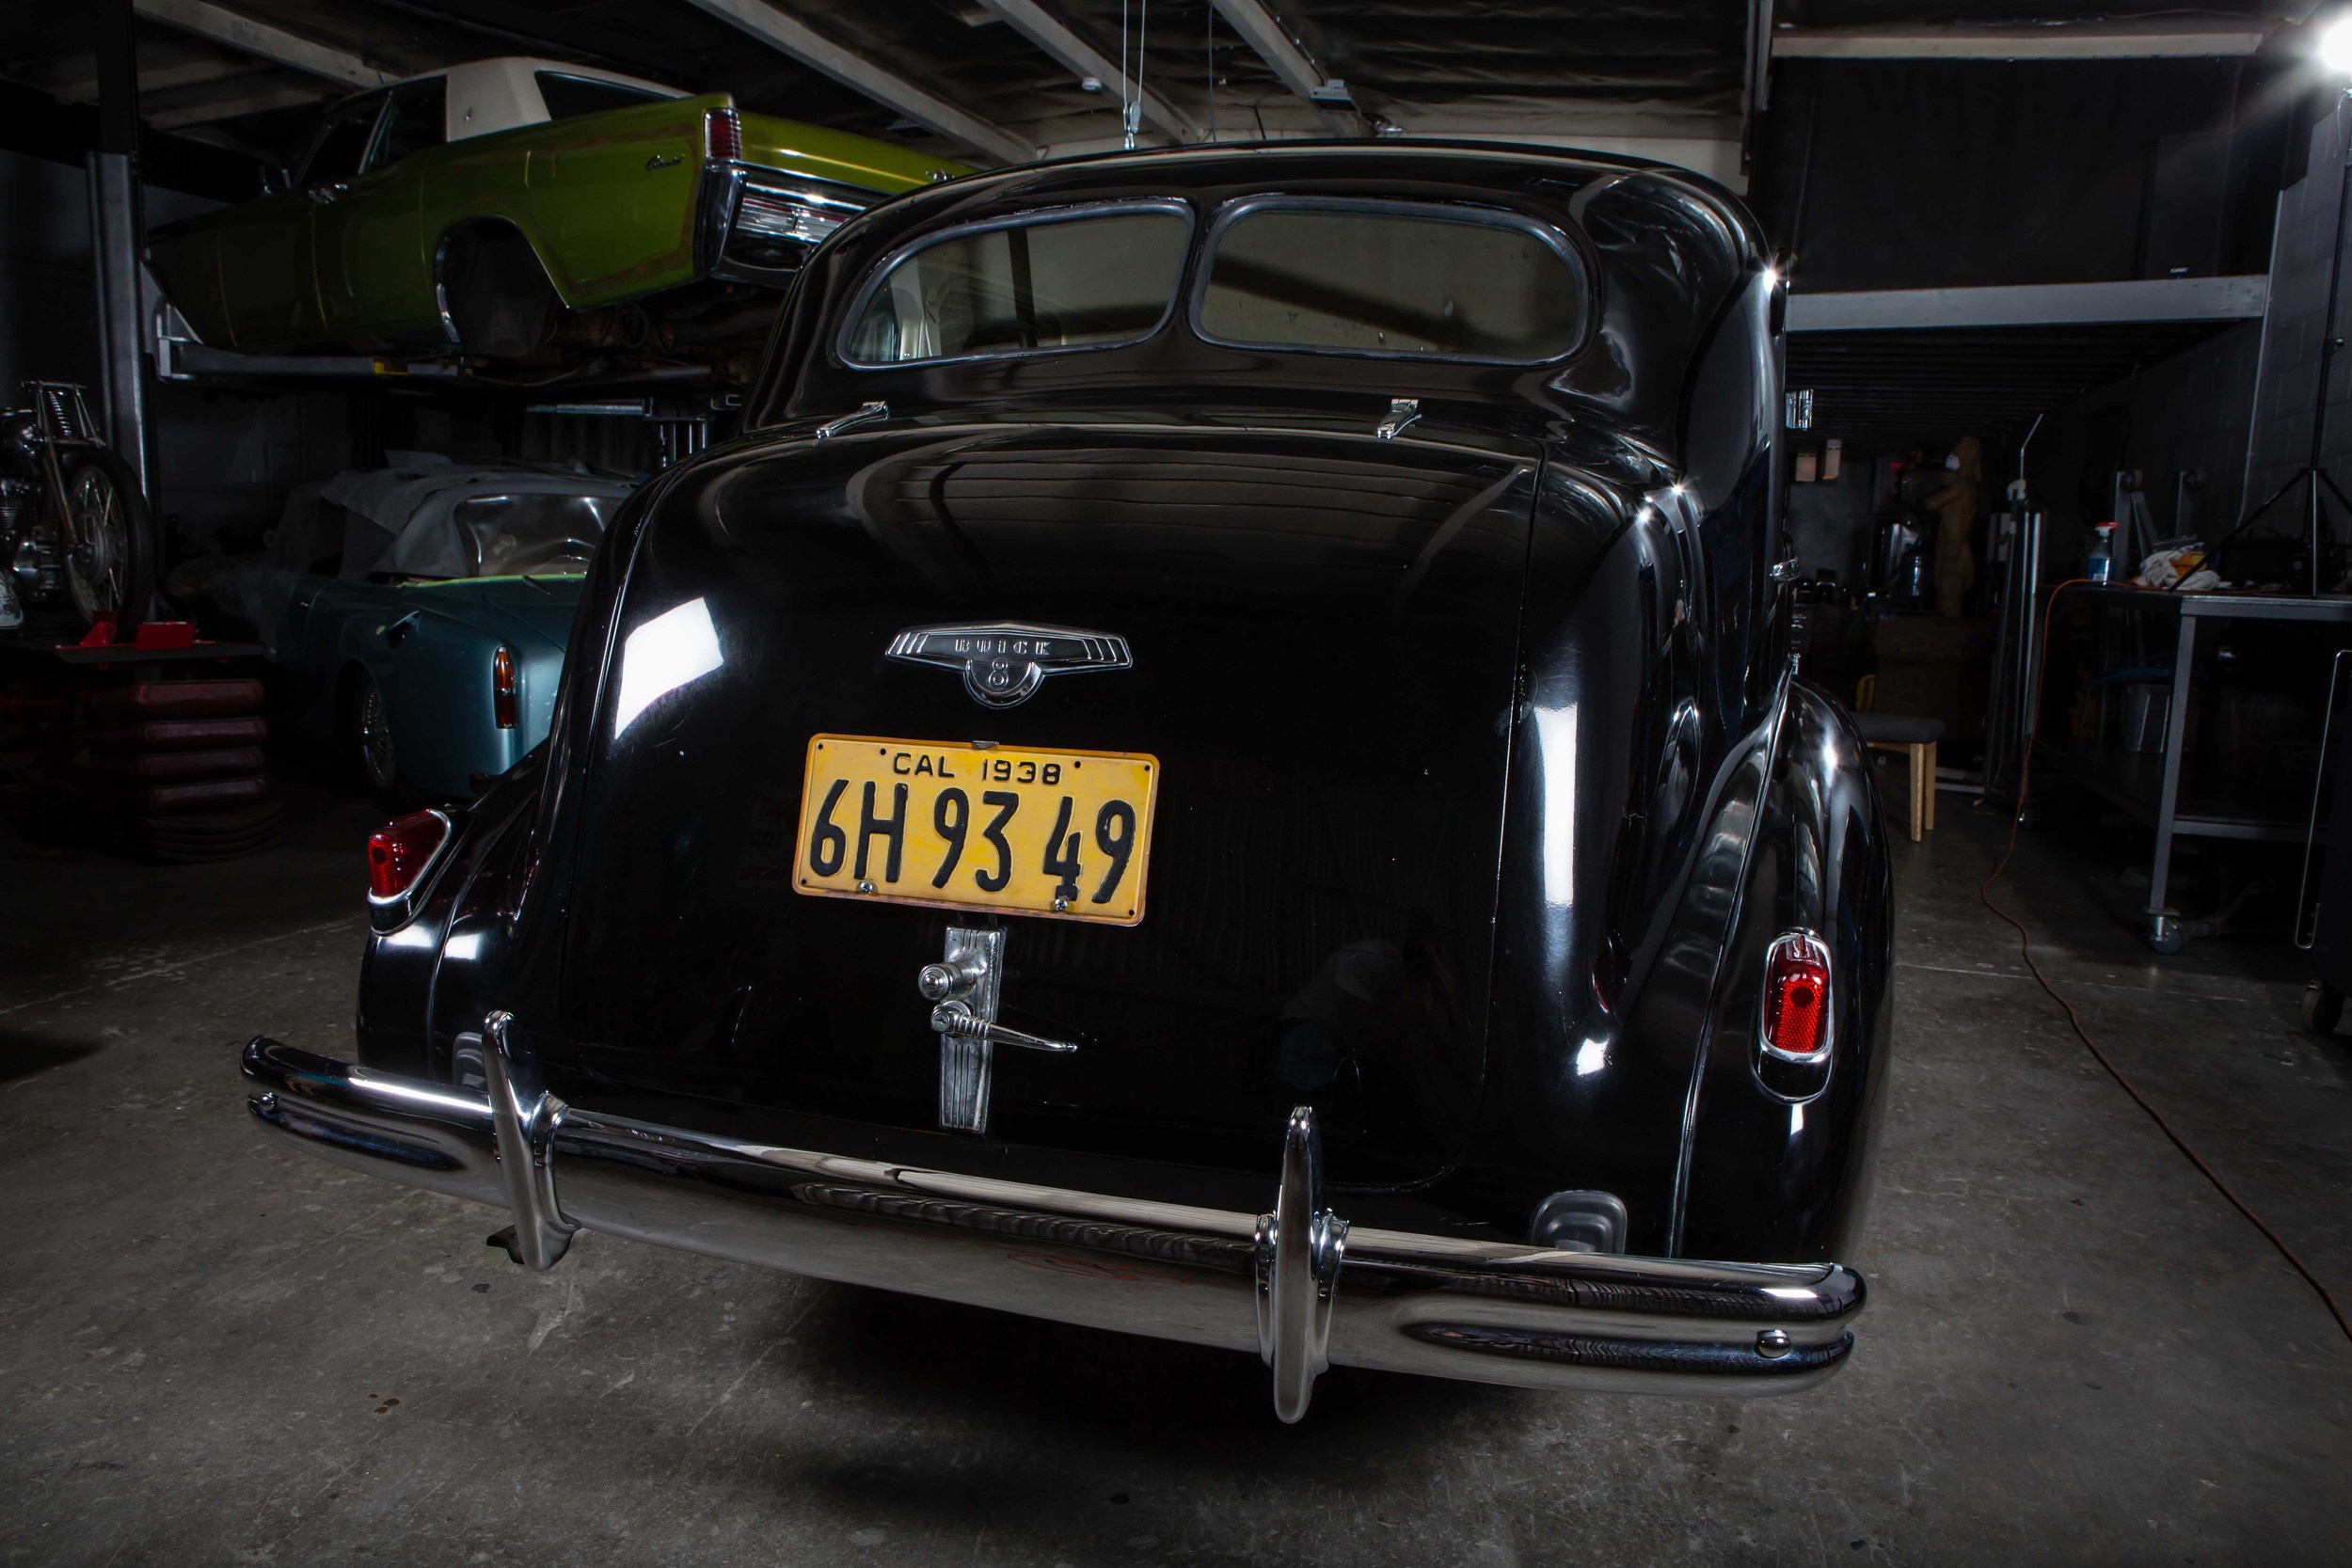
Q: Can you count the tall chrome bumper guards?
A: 2